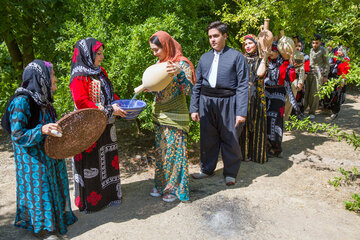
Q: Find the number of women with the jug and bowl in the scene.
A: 2